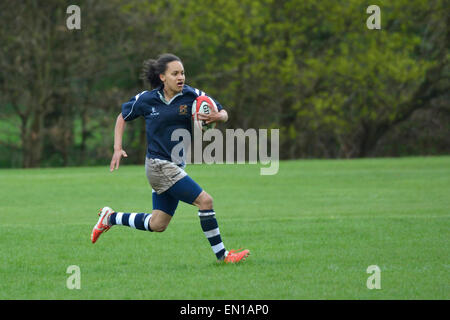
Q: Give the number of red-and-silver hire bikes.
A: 0